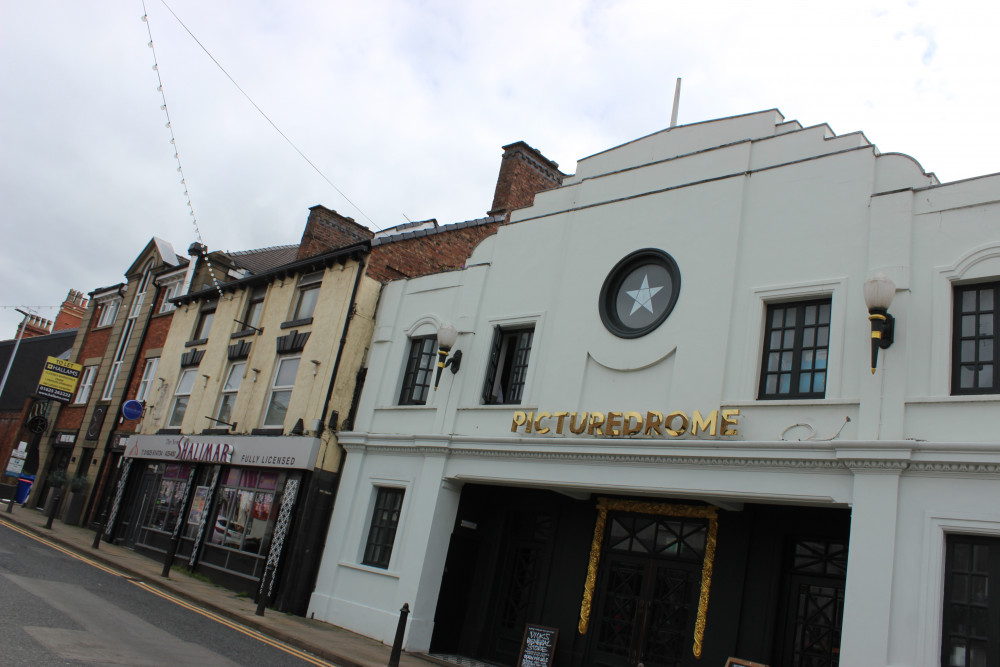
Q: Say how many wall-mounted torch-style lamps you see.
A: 2